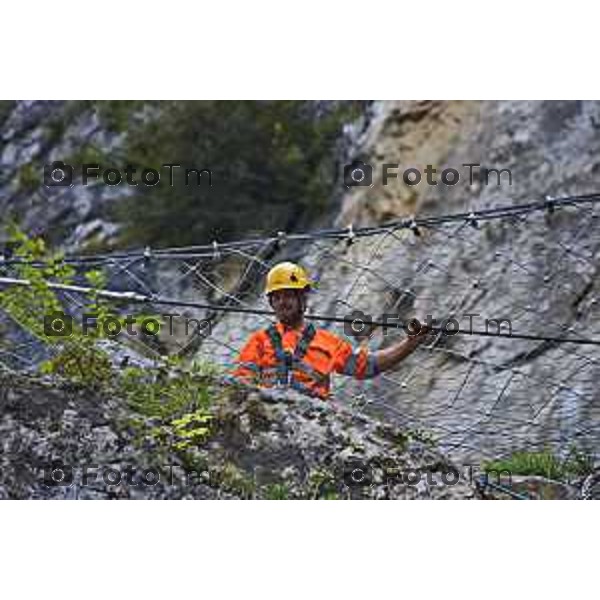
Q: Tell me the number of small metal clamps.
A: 7